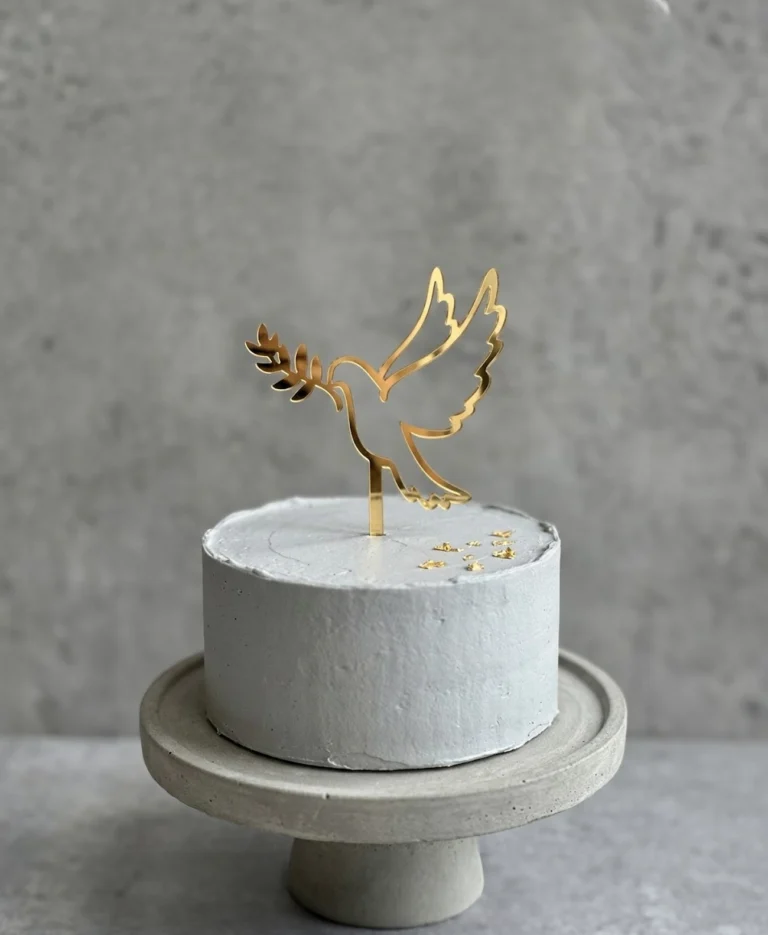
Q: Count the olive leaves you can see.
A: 9